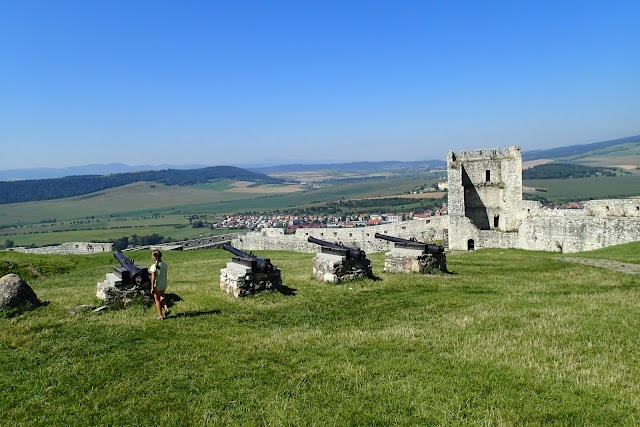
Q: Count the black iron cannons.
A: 4